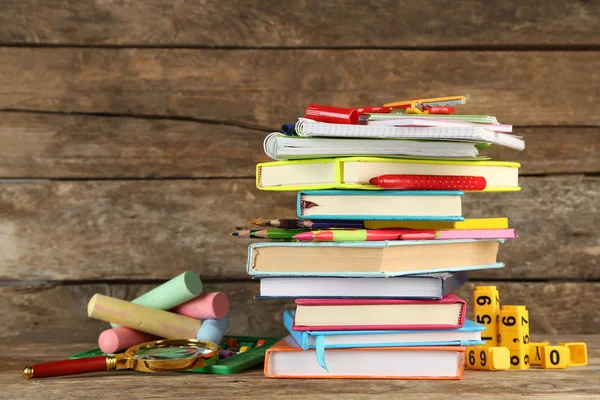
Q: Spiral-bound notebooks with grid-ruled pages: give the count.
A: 1